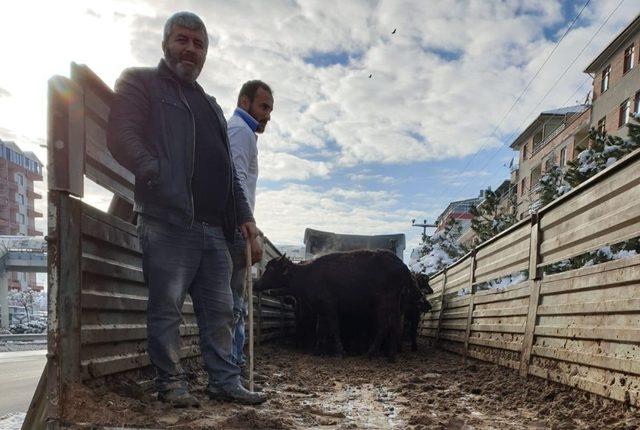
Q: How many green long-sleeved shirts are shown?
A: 0